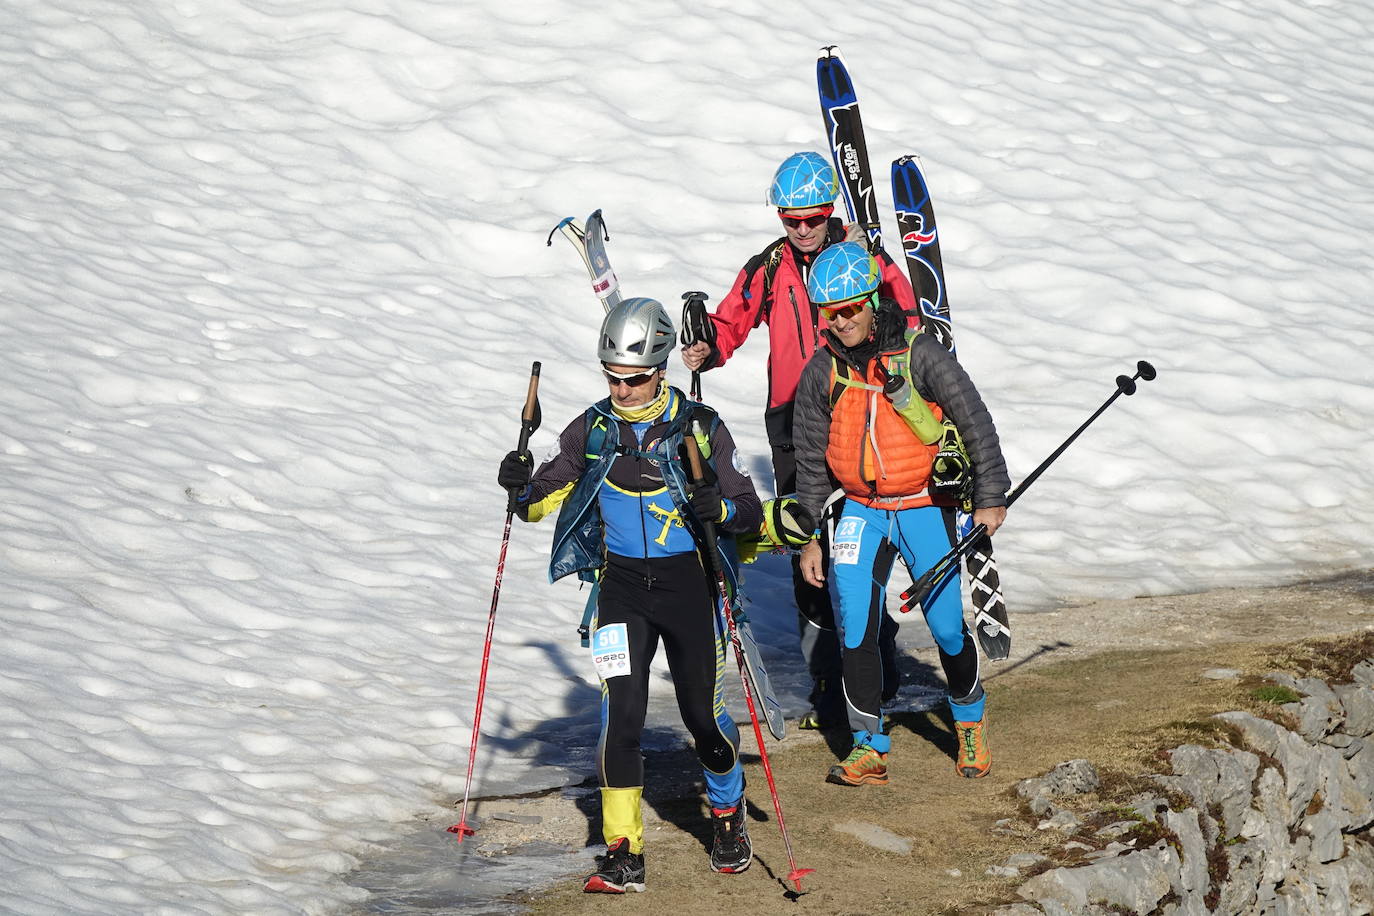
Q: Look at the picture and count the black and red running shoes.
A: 2